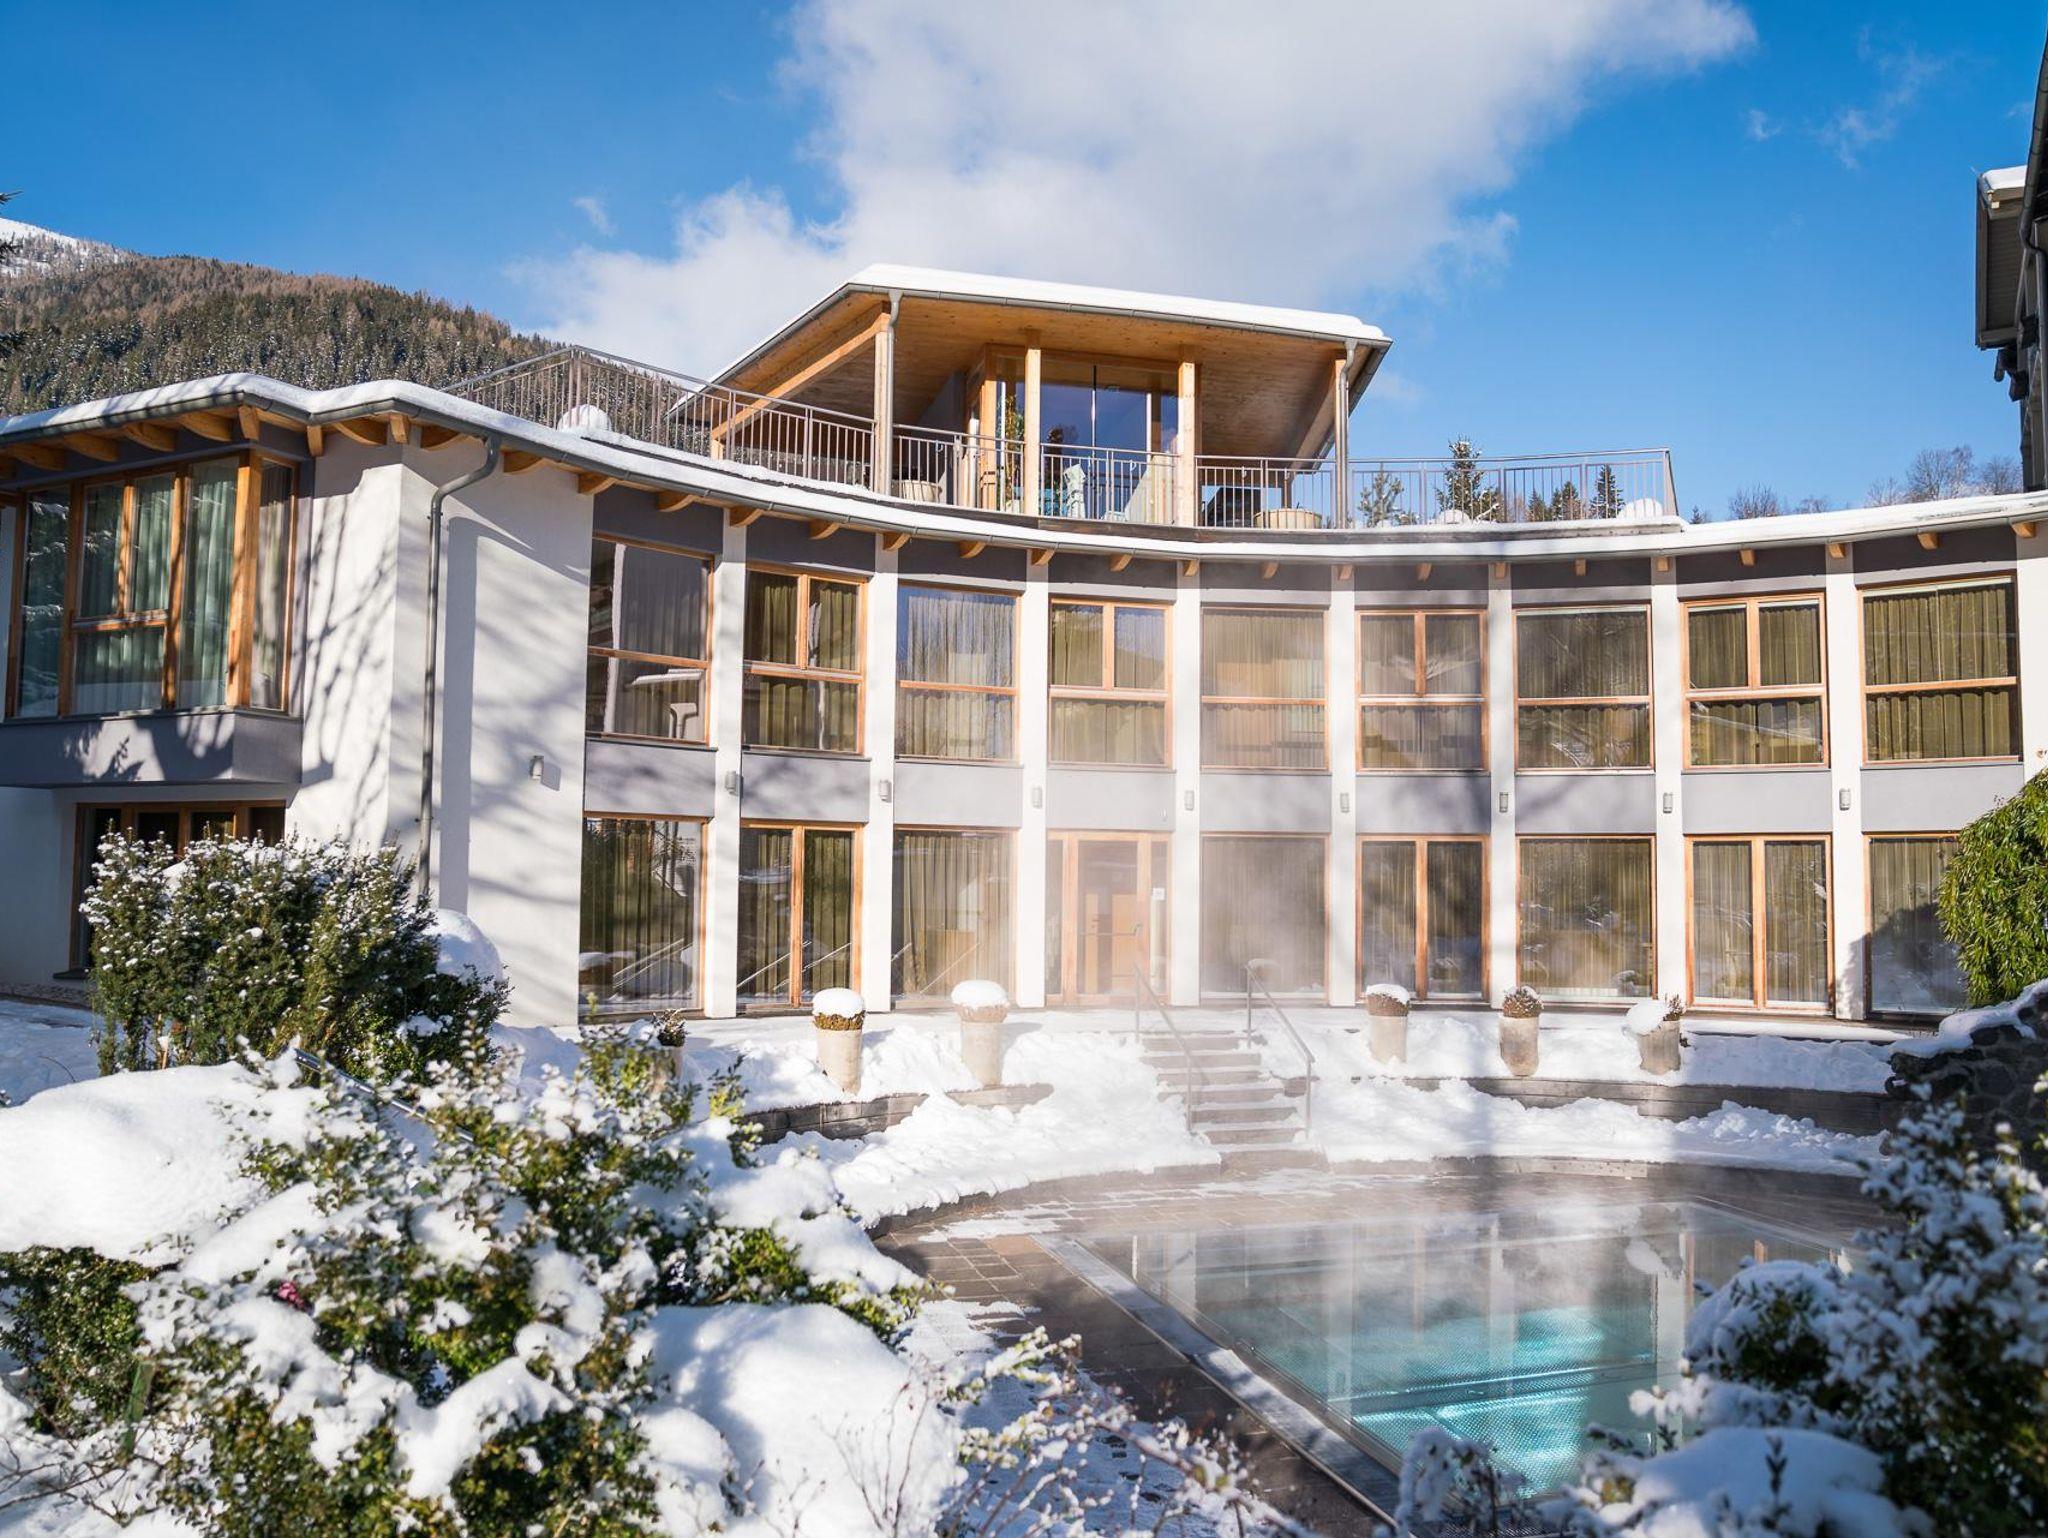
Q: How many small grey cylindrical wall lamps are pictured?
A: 9